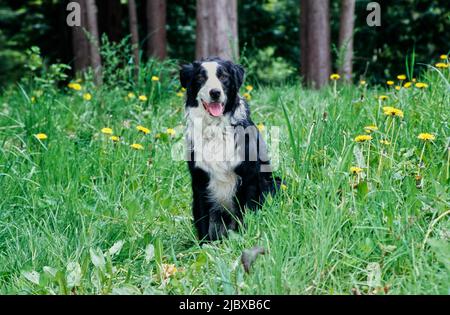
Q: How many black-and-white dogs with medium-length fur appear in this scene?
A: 1